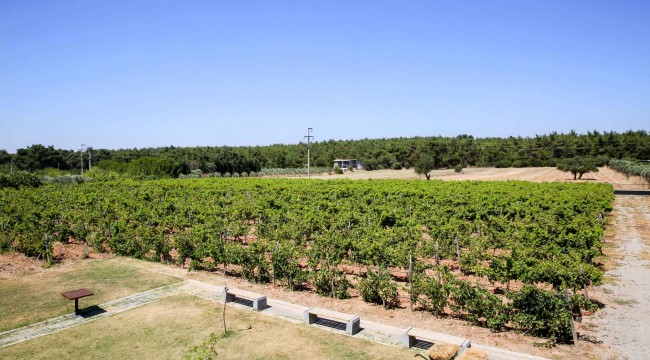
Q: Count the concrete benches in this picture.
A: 3